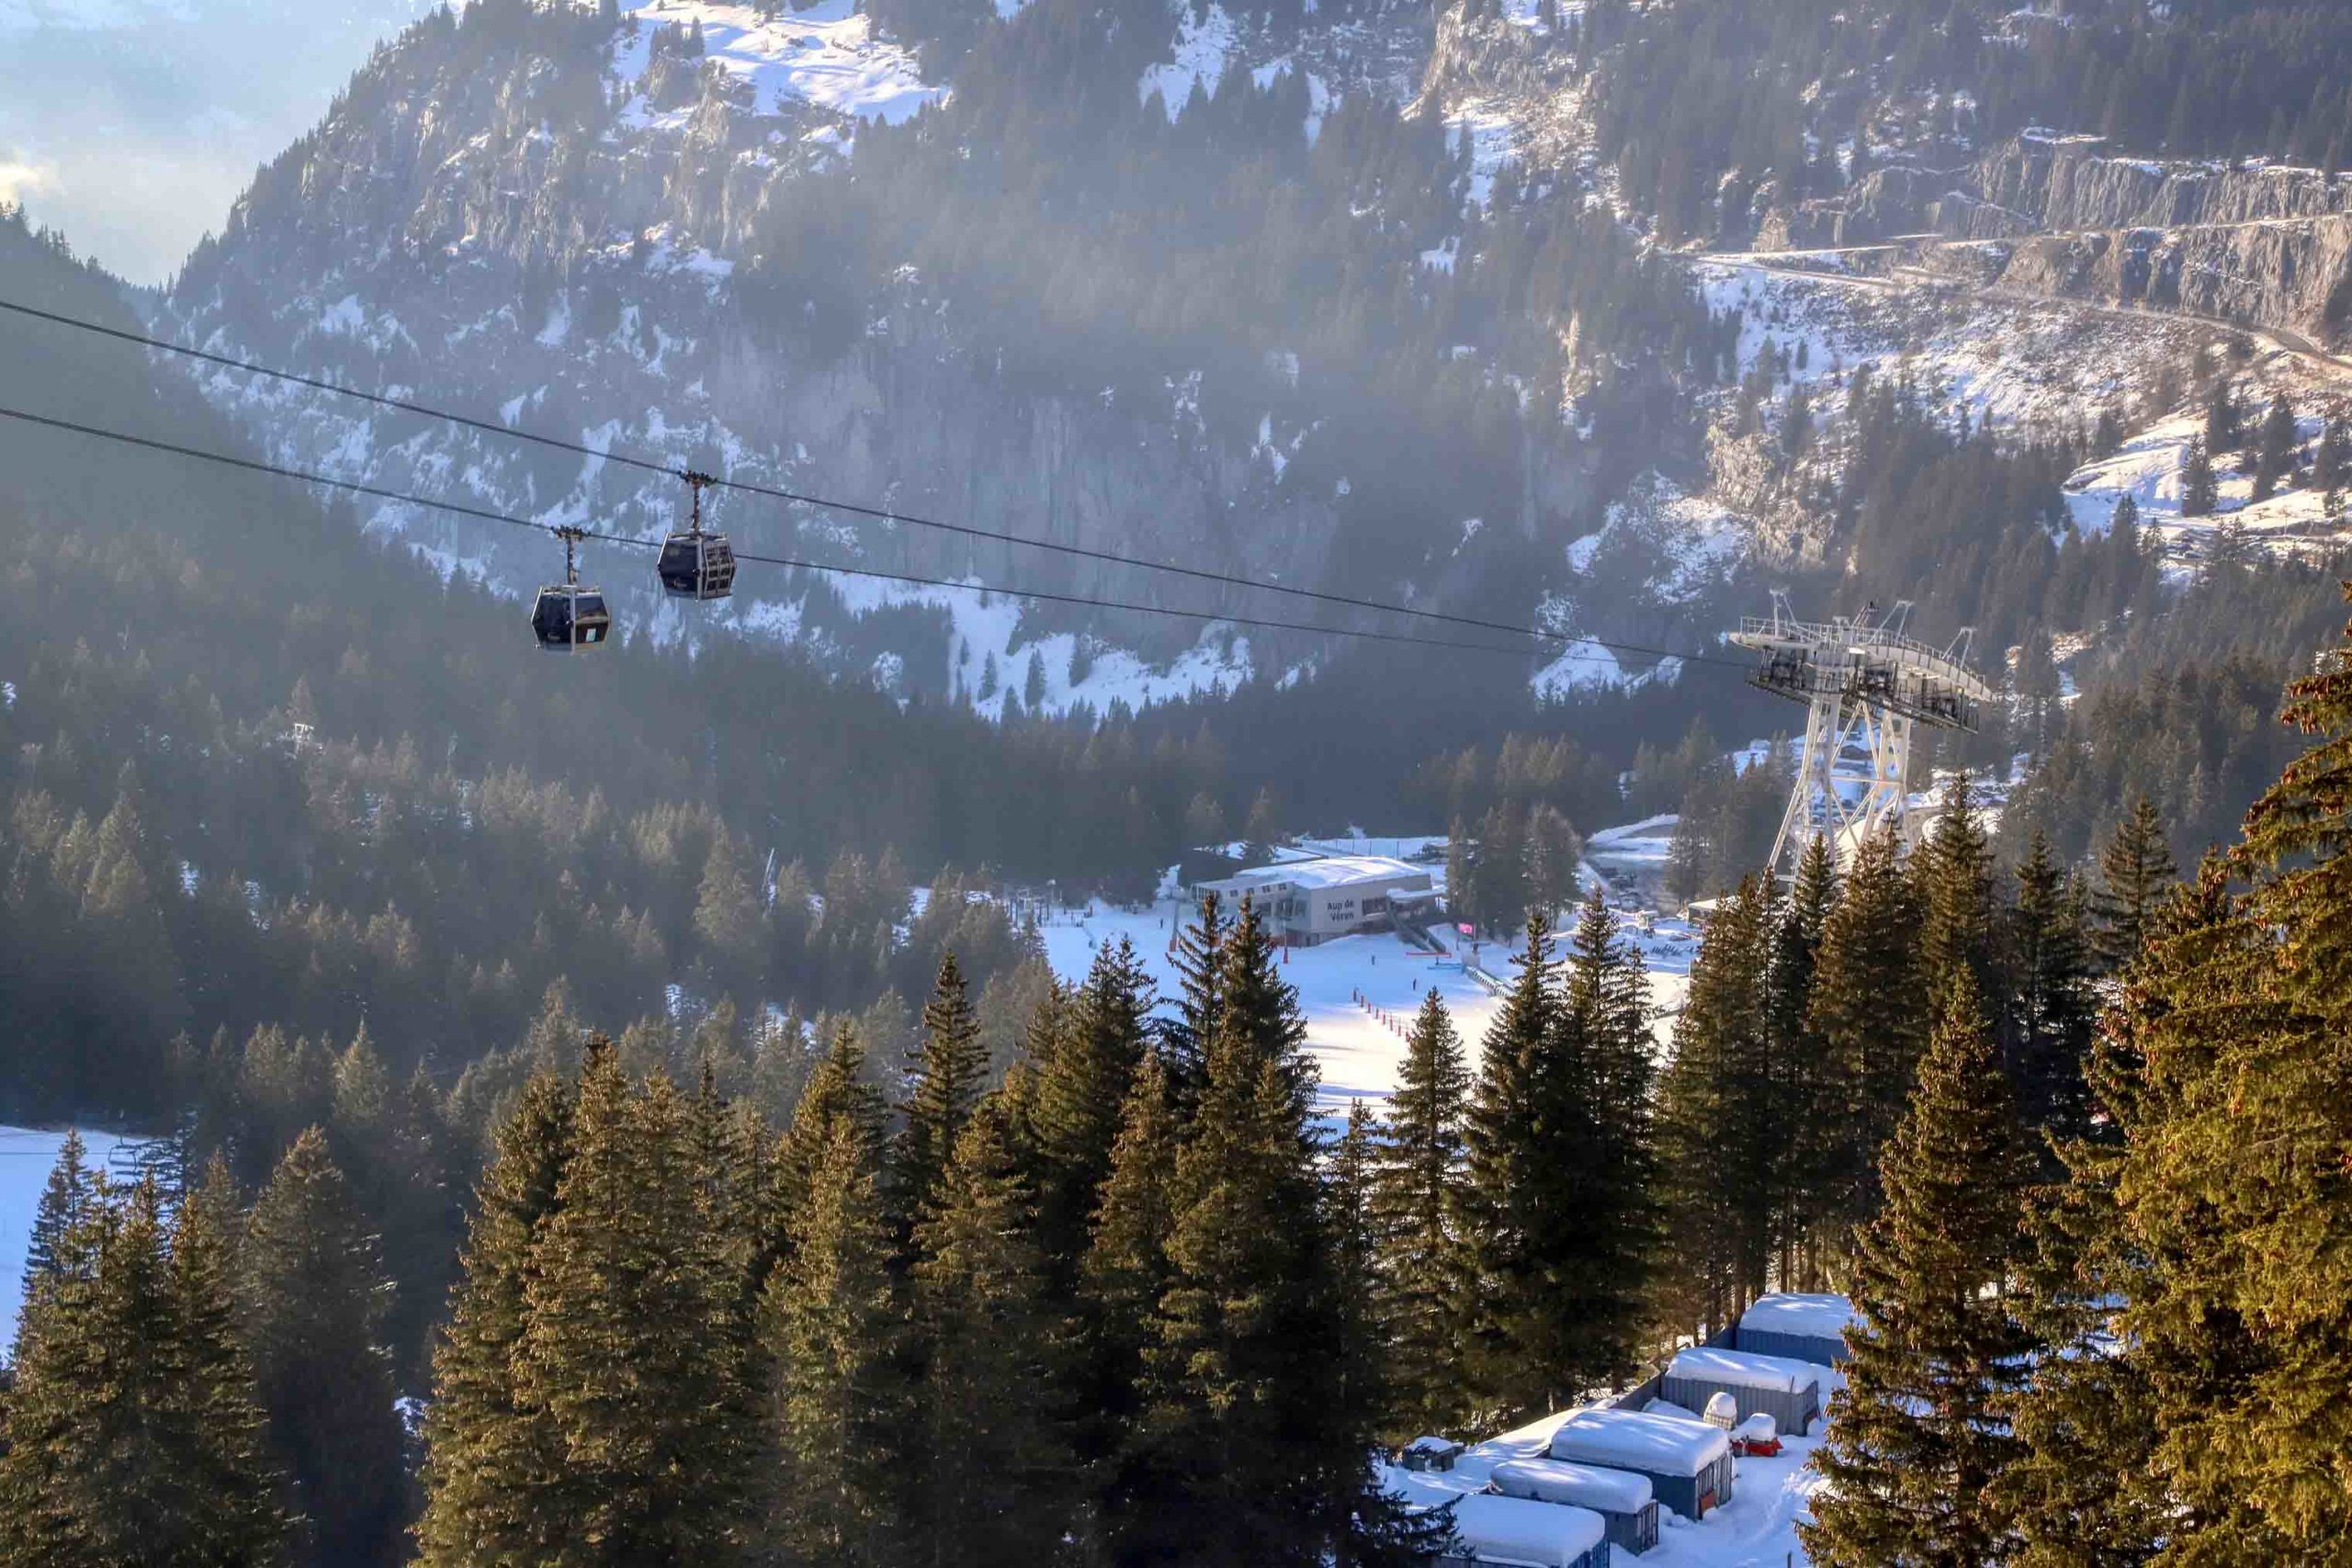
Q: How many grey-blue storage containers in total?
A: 5